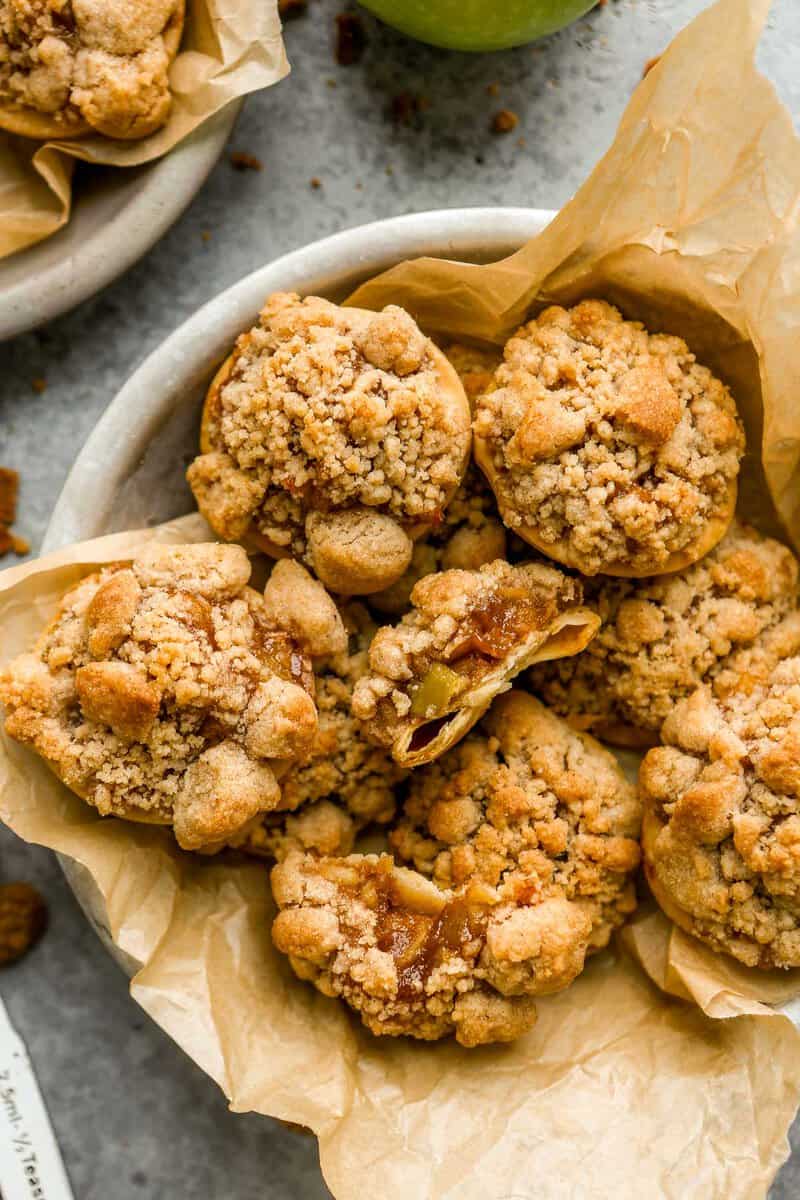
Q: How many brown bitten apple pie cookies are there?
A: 2